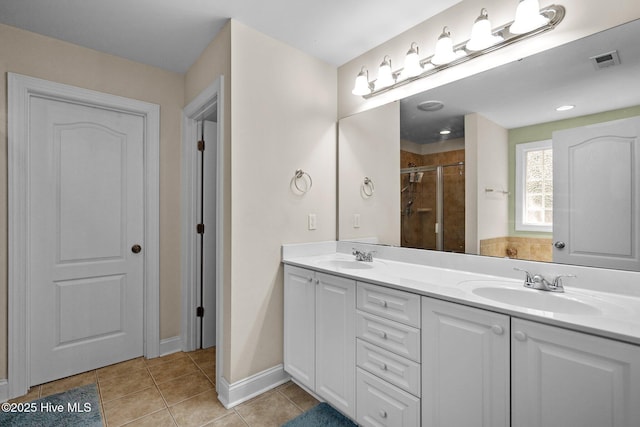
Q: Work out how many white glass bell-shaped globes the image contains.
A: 6